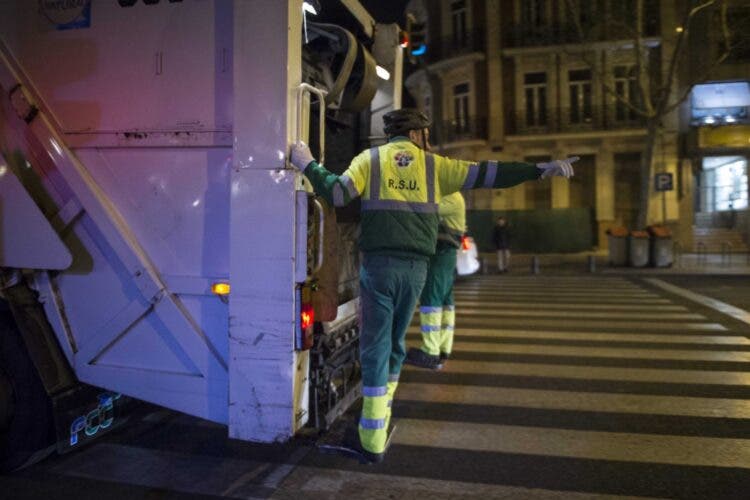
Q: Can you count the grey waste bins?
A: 3